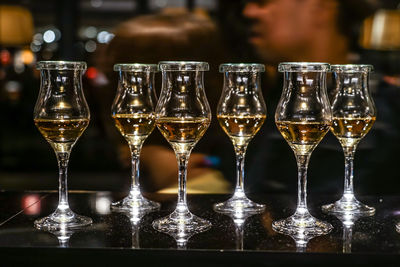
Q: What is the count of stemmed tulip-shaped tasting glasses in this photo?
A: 6